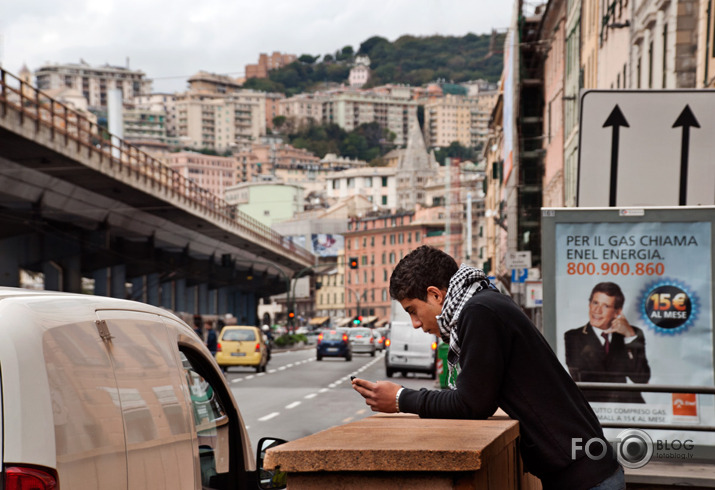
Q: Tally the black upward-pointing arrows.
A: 2